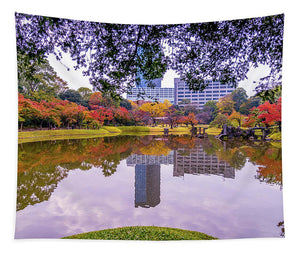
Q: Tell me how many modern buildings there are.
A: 3